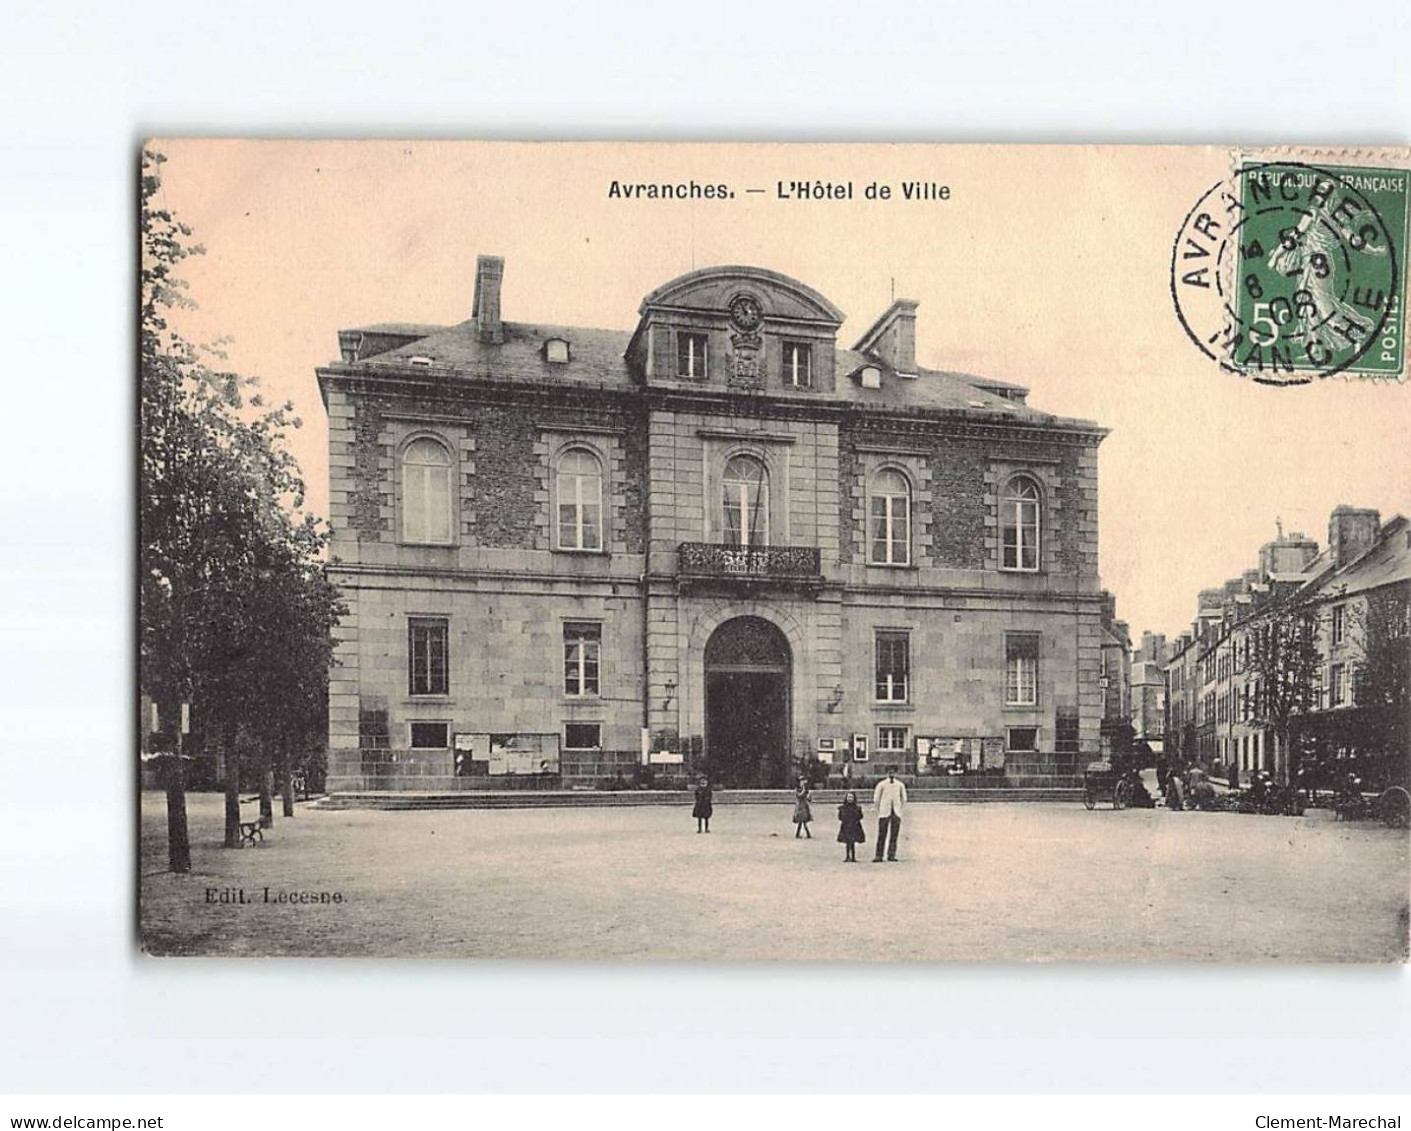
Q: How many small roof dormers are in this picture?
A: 2